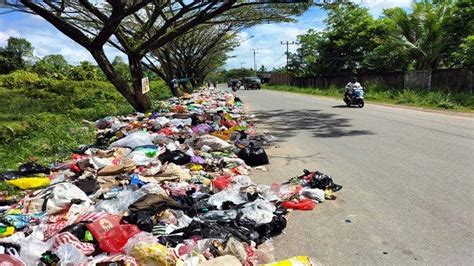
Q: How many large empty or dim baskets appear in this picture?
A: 0